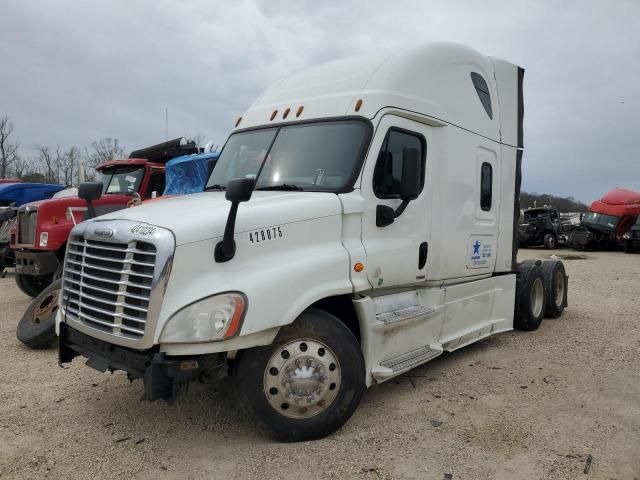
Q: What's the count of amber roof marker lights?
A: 5